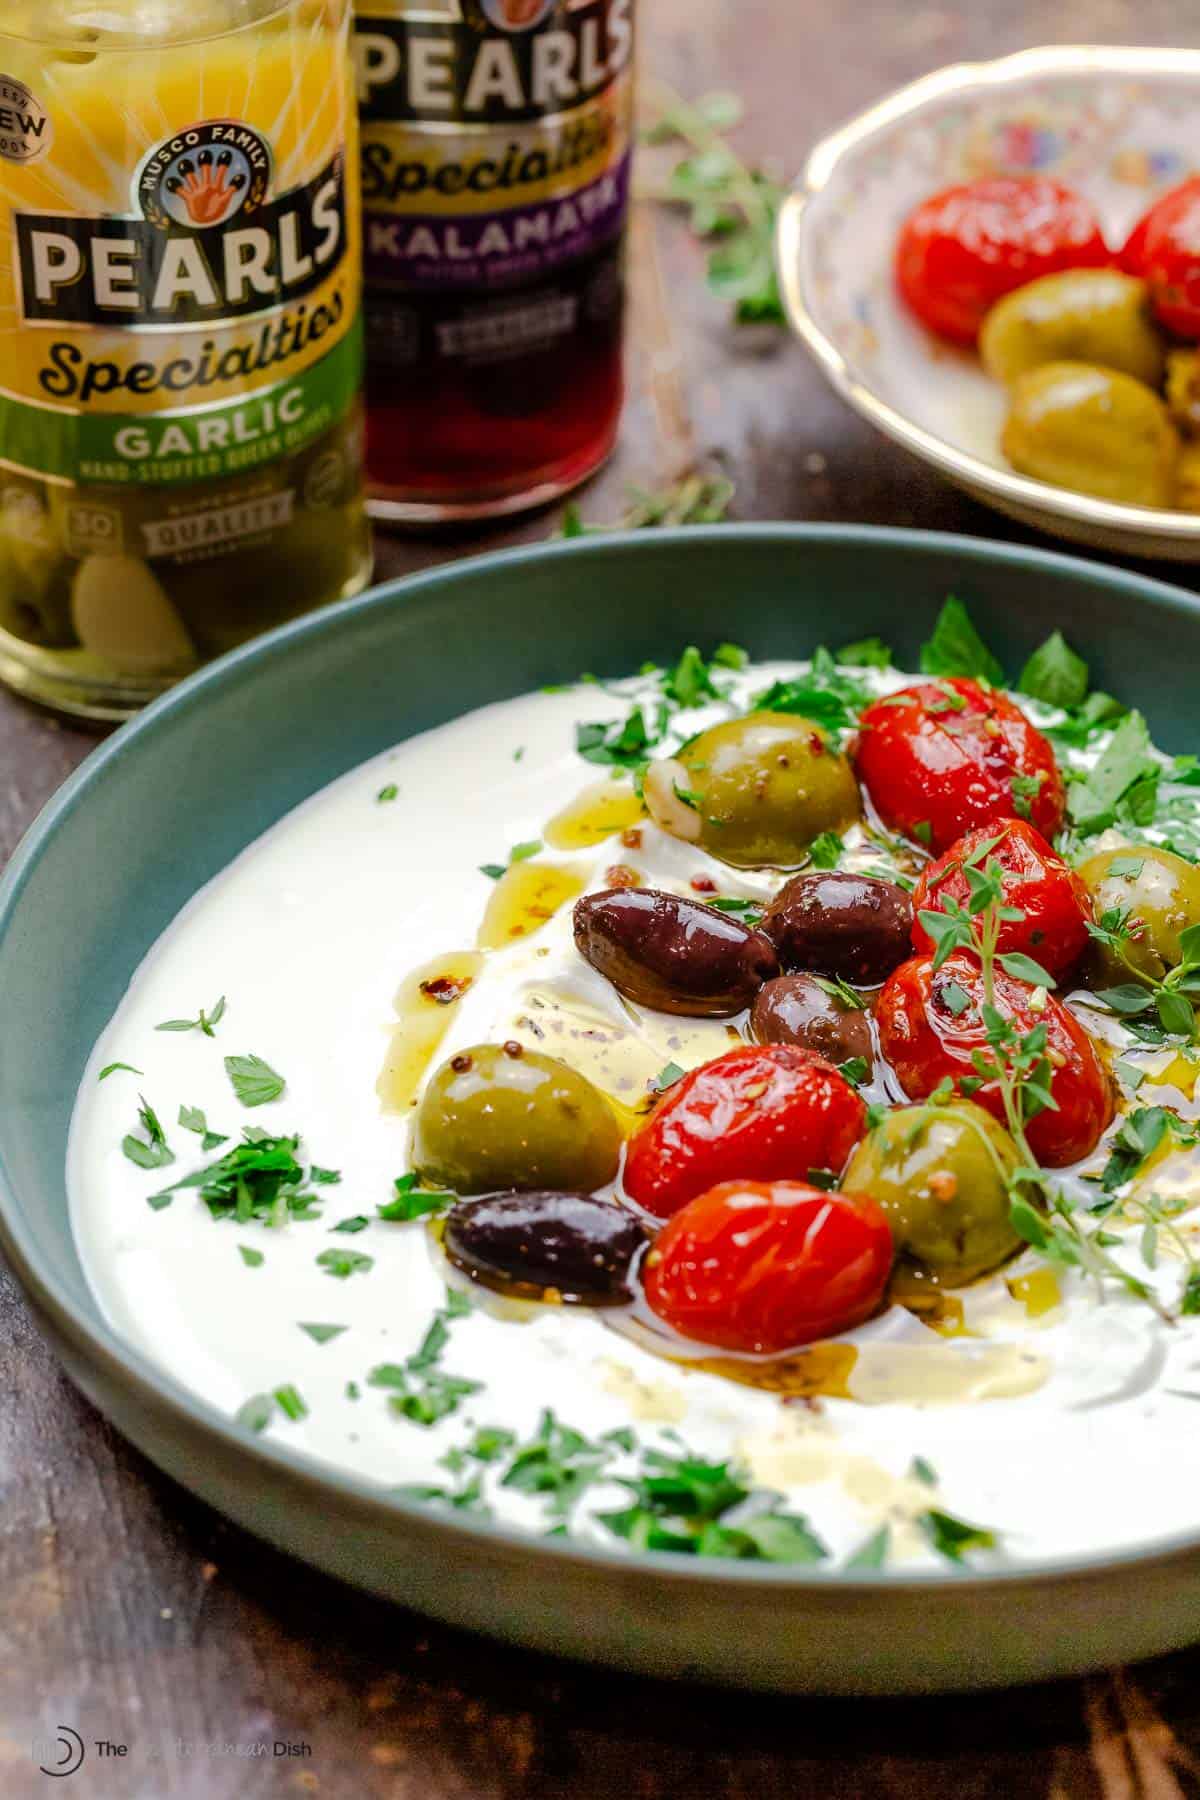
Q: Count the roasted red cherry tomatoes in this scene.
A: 7